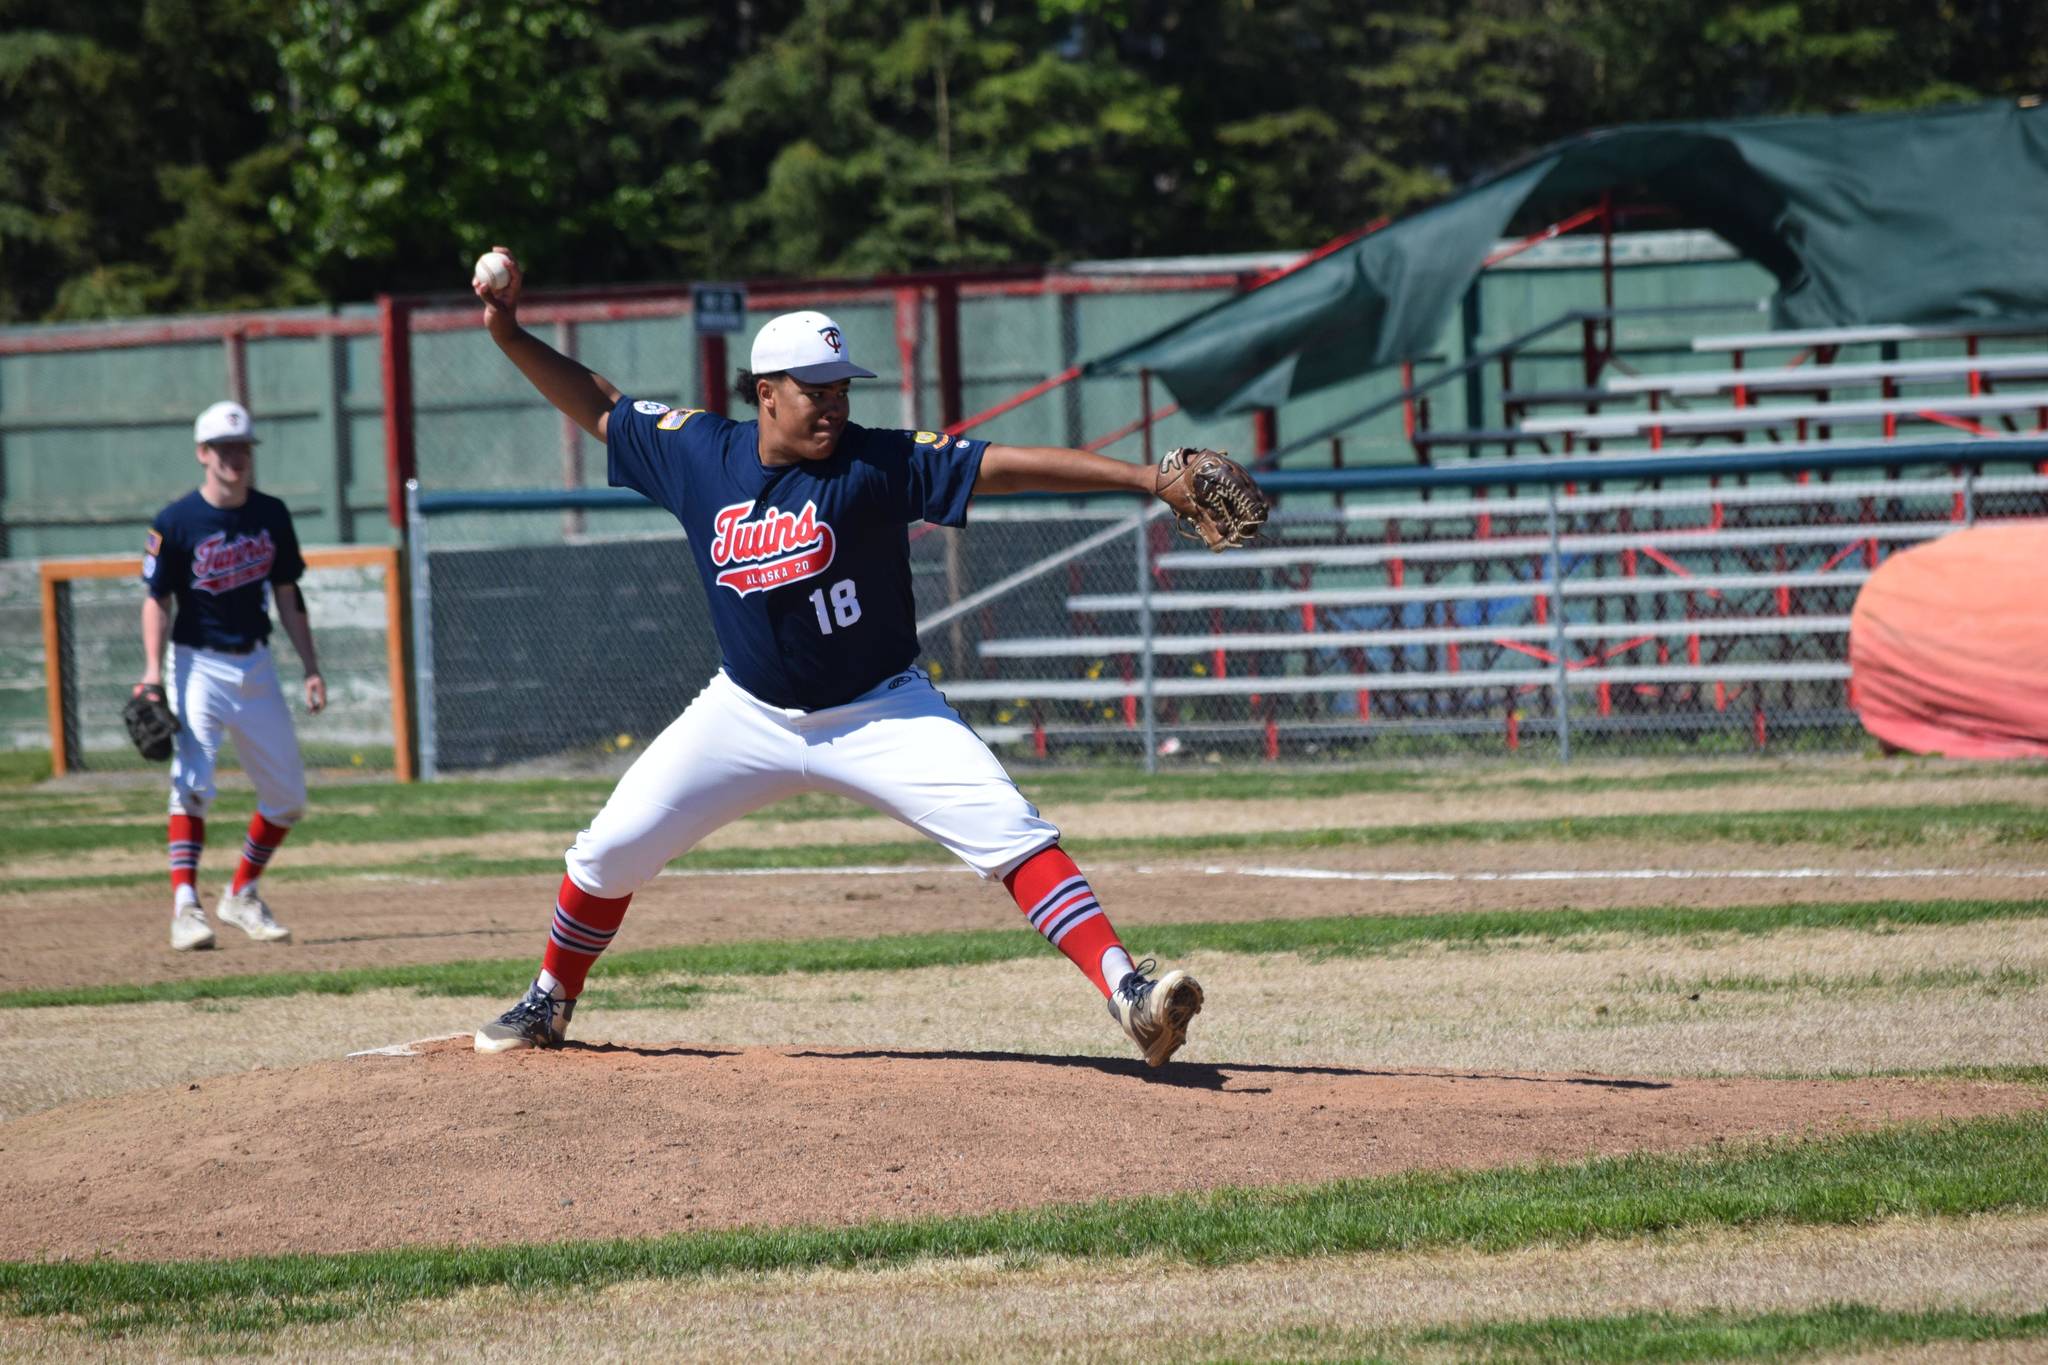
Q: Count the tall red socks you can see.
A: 4